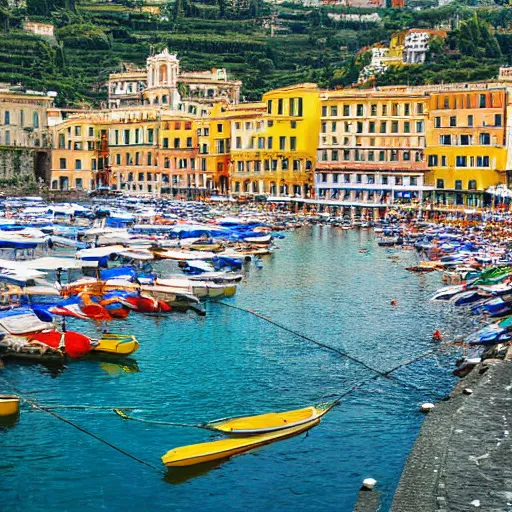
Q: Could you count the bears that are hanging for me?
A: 0